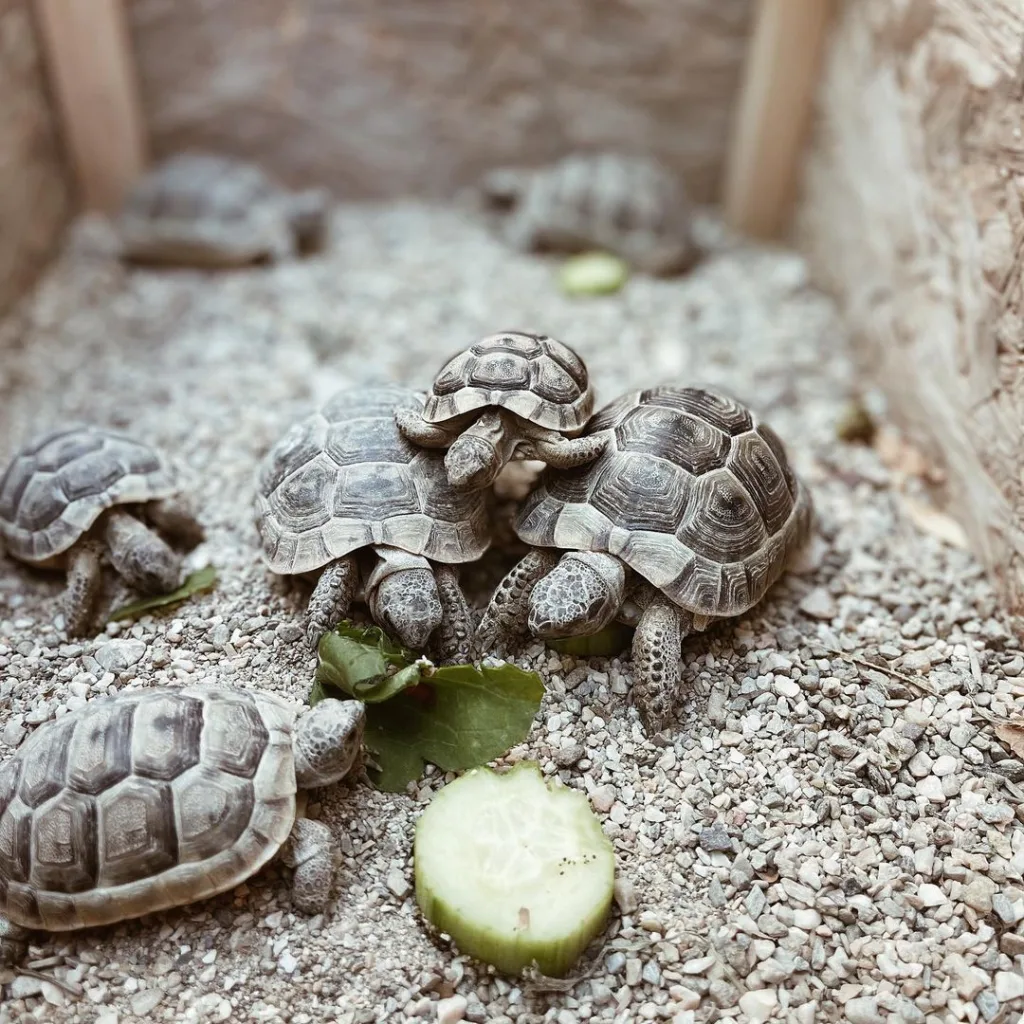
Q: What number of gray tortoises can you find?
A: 7